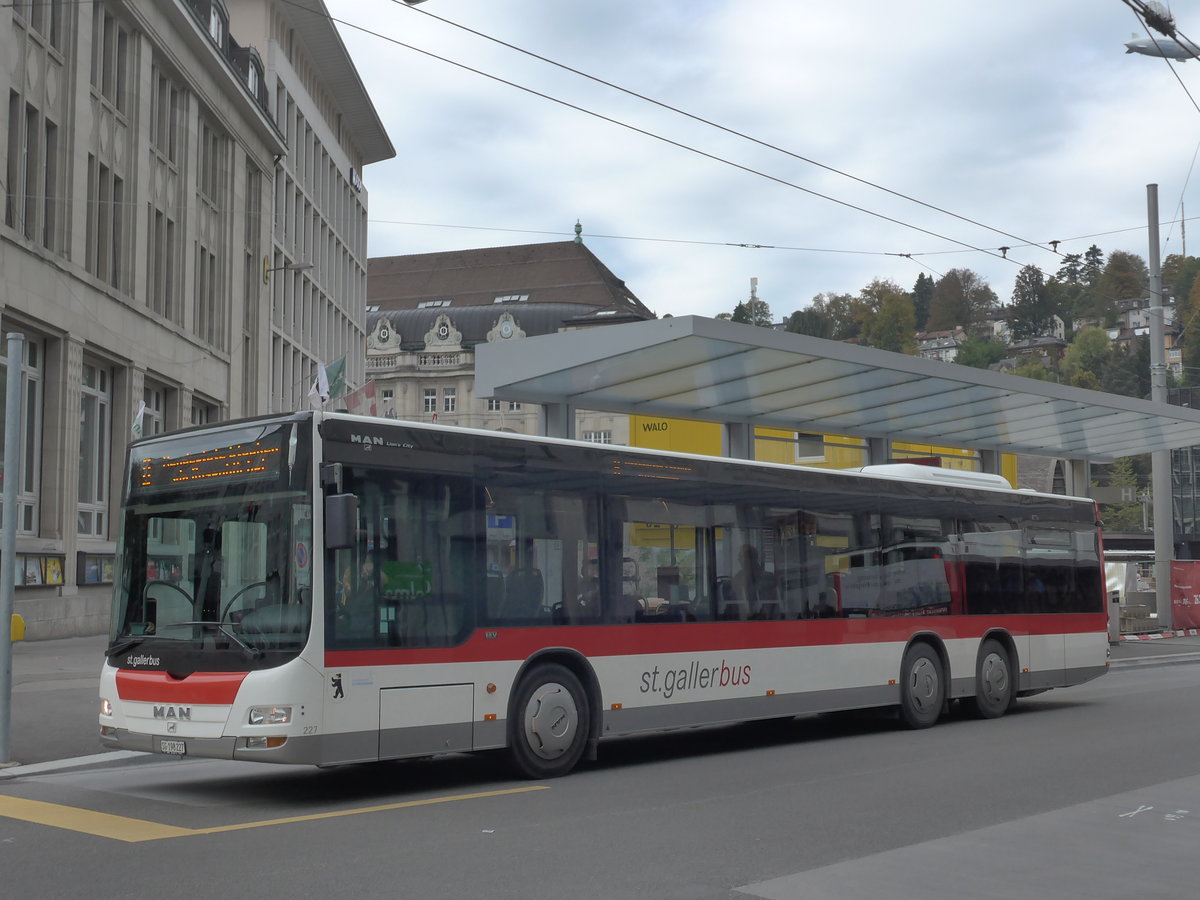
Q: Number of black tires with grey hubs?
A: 3